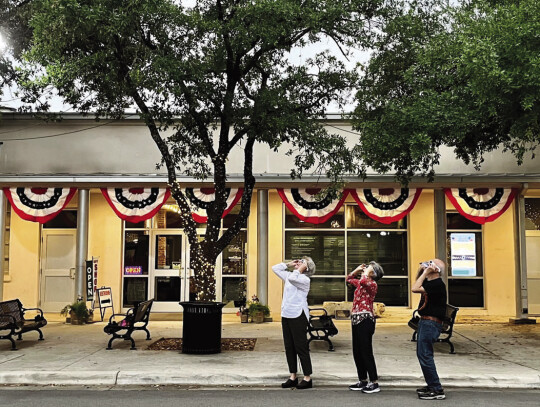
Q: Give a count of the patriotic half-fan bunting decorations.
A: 6